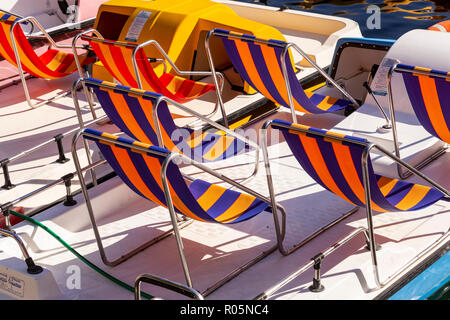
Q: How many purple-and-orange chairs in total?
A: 5